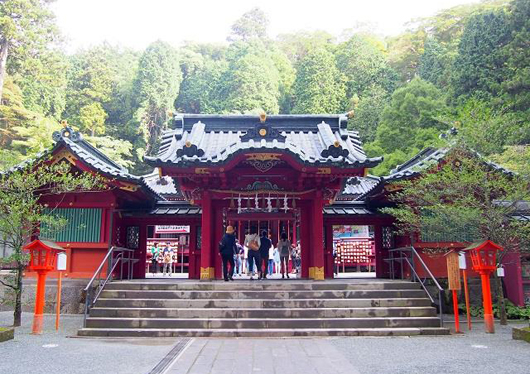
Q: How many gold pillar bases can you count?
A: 2